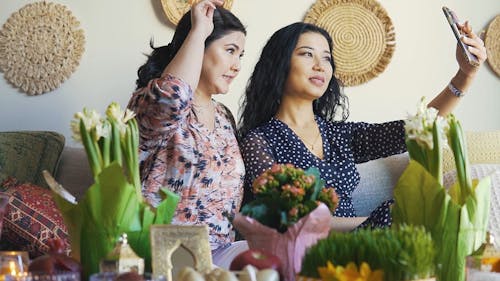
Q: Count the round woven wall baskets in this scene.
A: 4